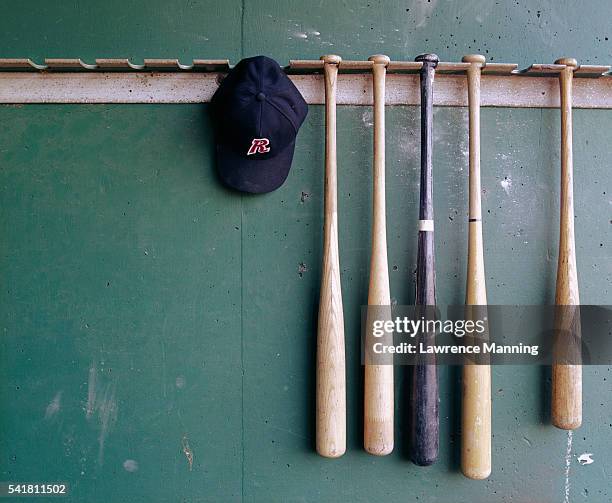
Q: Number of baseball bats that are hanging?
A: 5